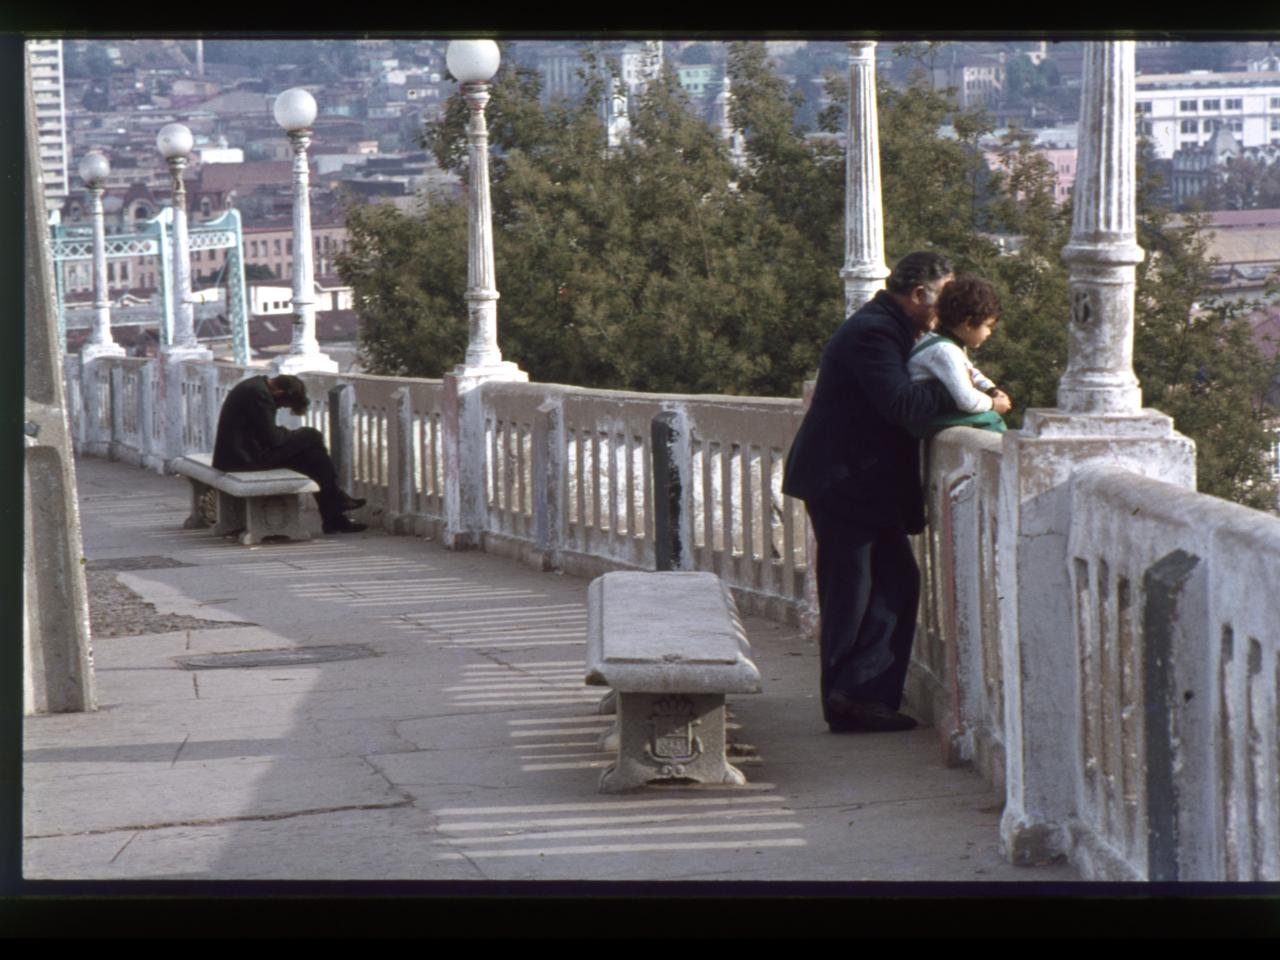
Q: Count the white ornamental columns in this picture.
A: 6